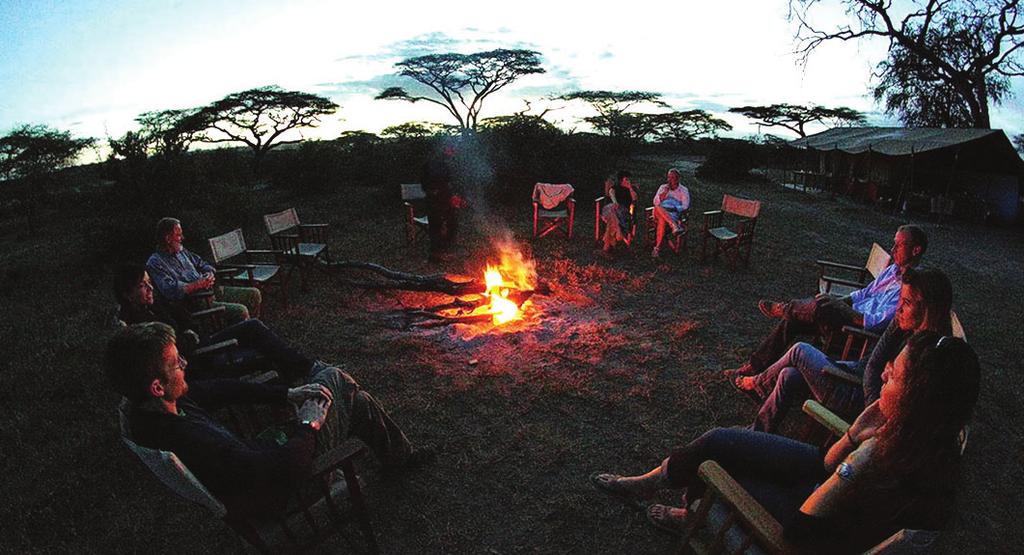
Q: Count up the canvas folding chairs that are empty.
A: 6